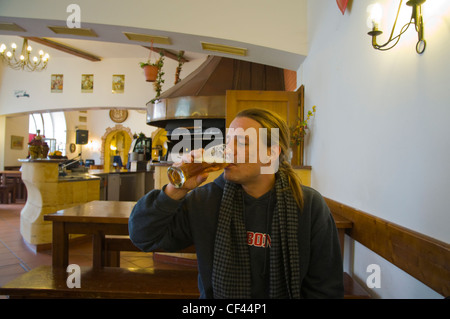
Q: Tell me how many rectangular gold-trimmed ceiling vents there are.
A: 4